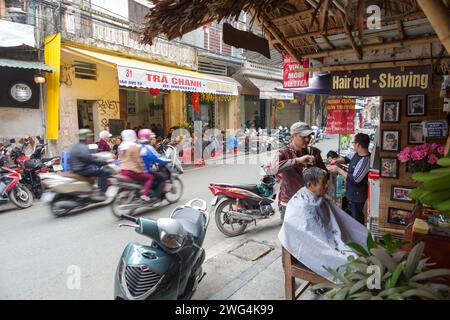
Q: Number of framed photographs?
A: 7